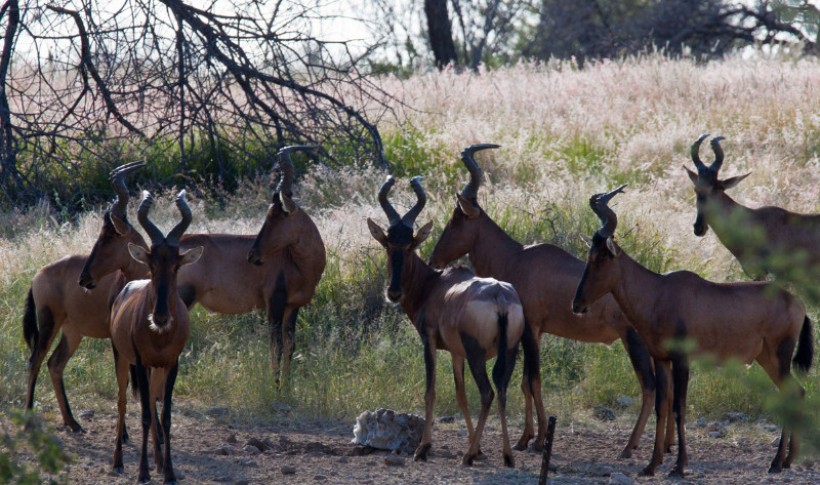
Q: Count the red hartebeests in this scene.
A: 7